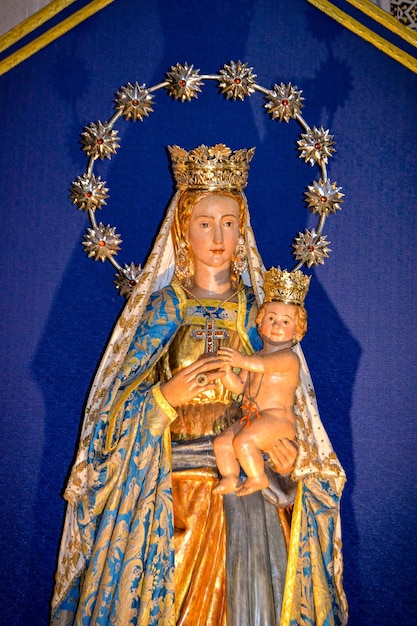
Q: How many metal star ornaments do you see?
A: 11